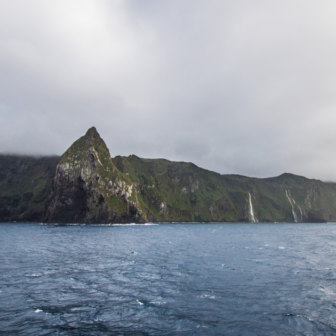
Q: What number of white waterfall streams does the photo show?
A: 3